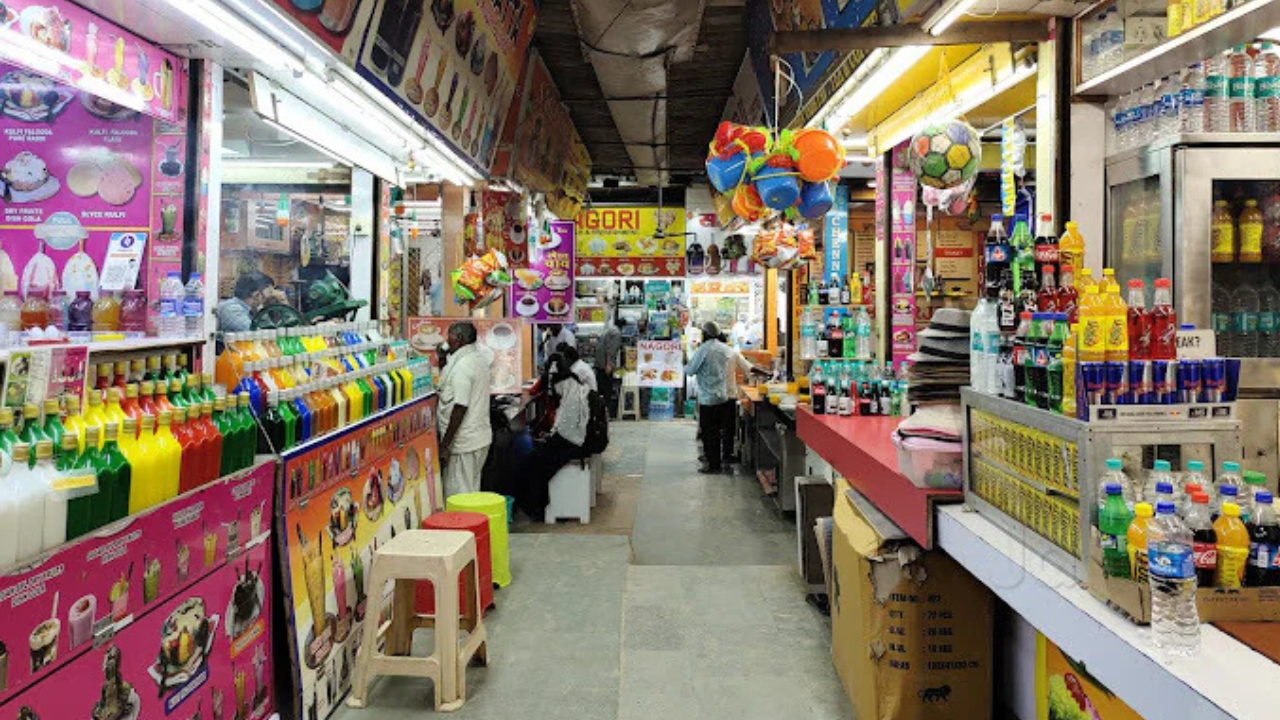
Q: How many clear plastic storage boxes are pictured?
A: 1